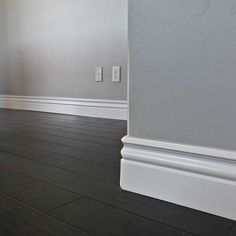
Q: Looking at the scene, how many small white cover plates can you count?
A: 2